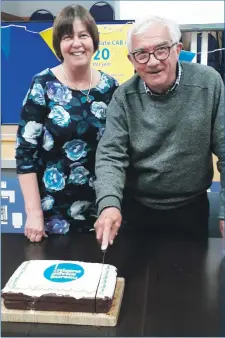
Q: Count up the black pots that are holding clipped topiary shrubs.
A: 0